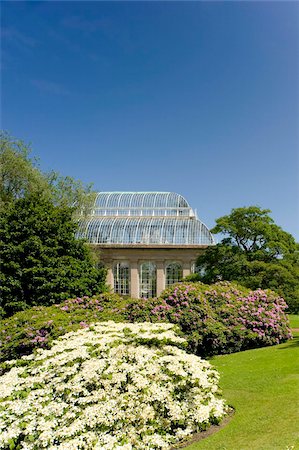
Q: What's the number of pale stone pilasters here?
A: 4